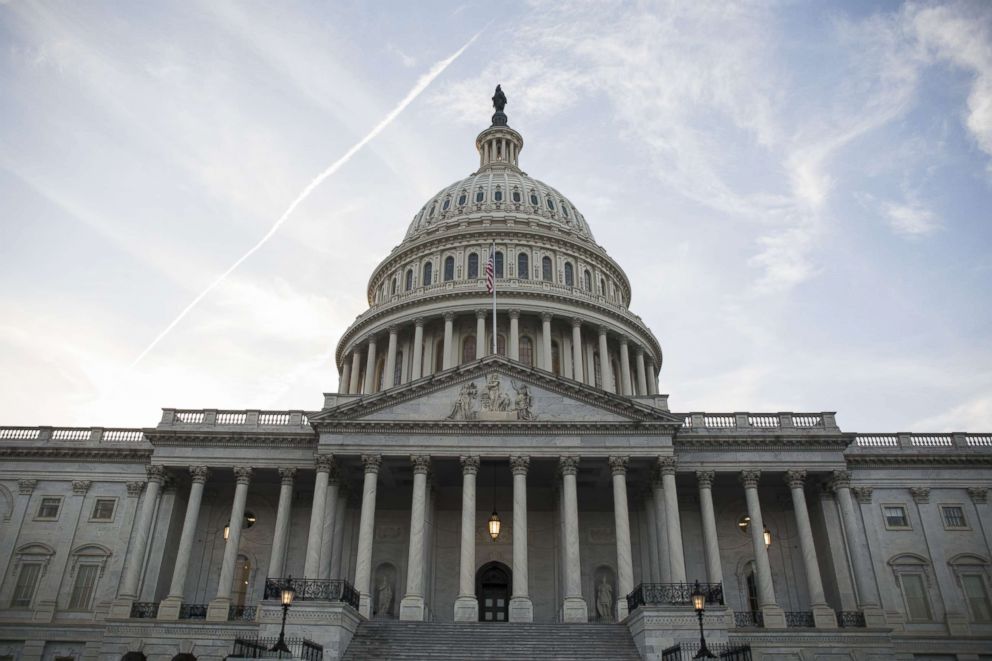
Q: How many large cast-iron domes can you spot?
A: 1